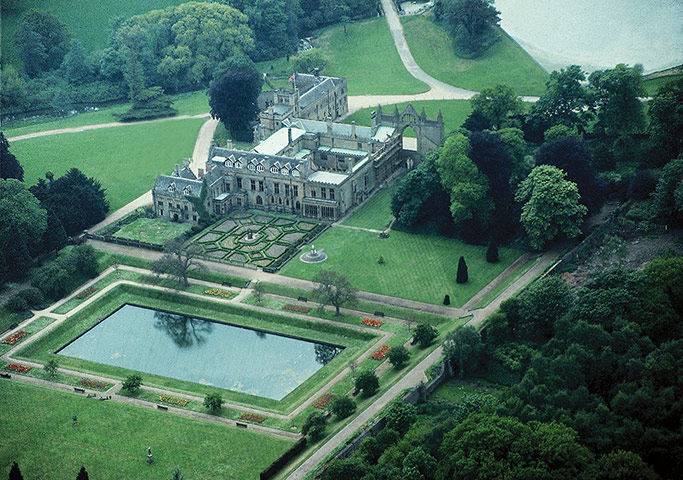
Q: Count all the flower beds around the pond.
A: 12